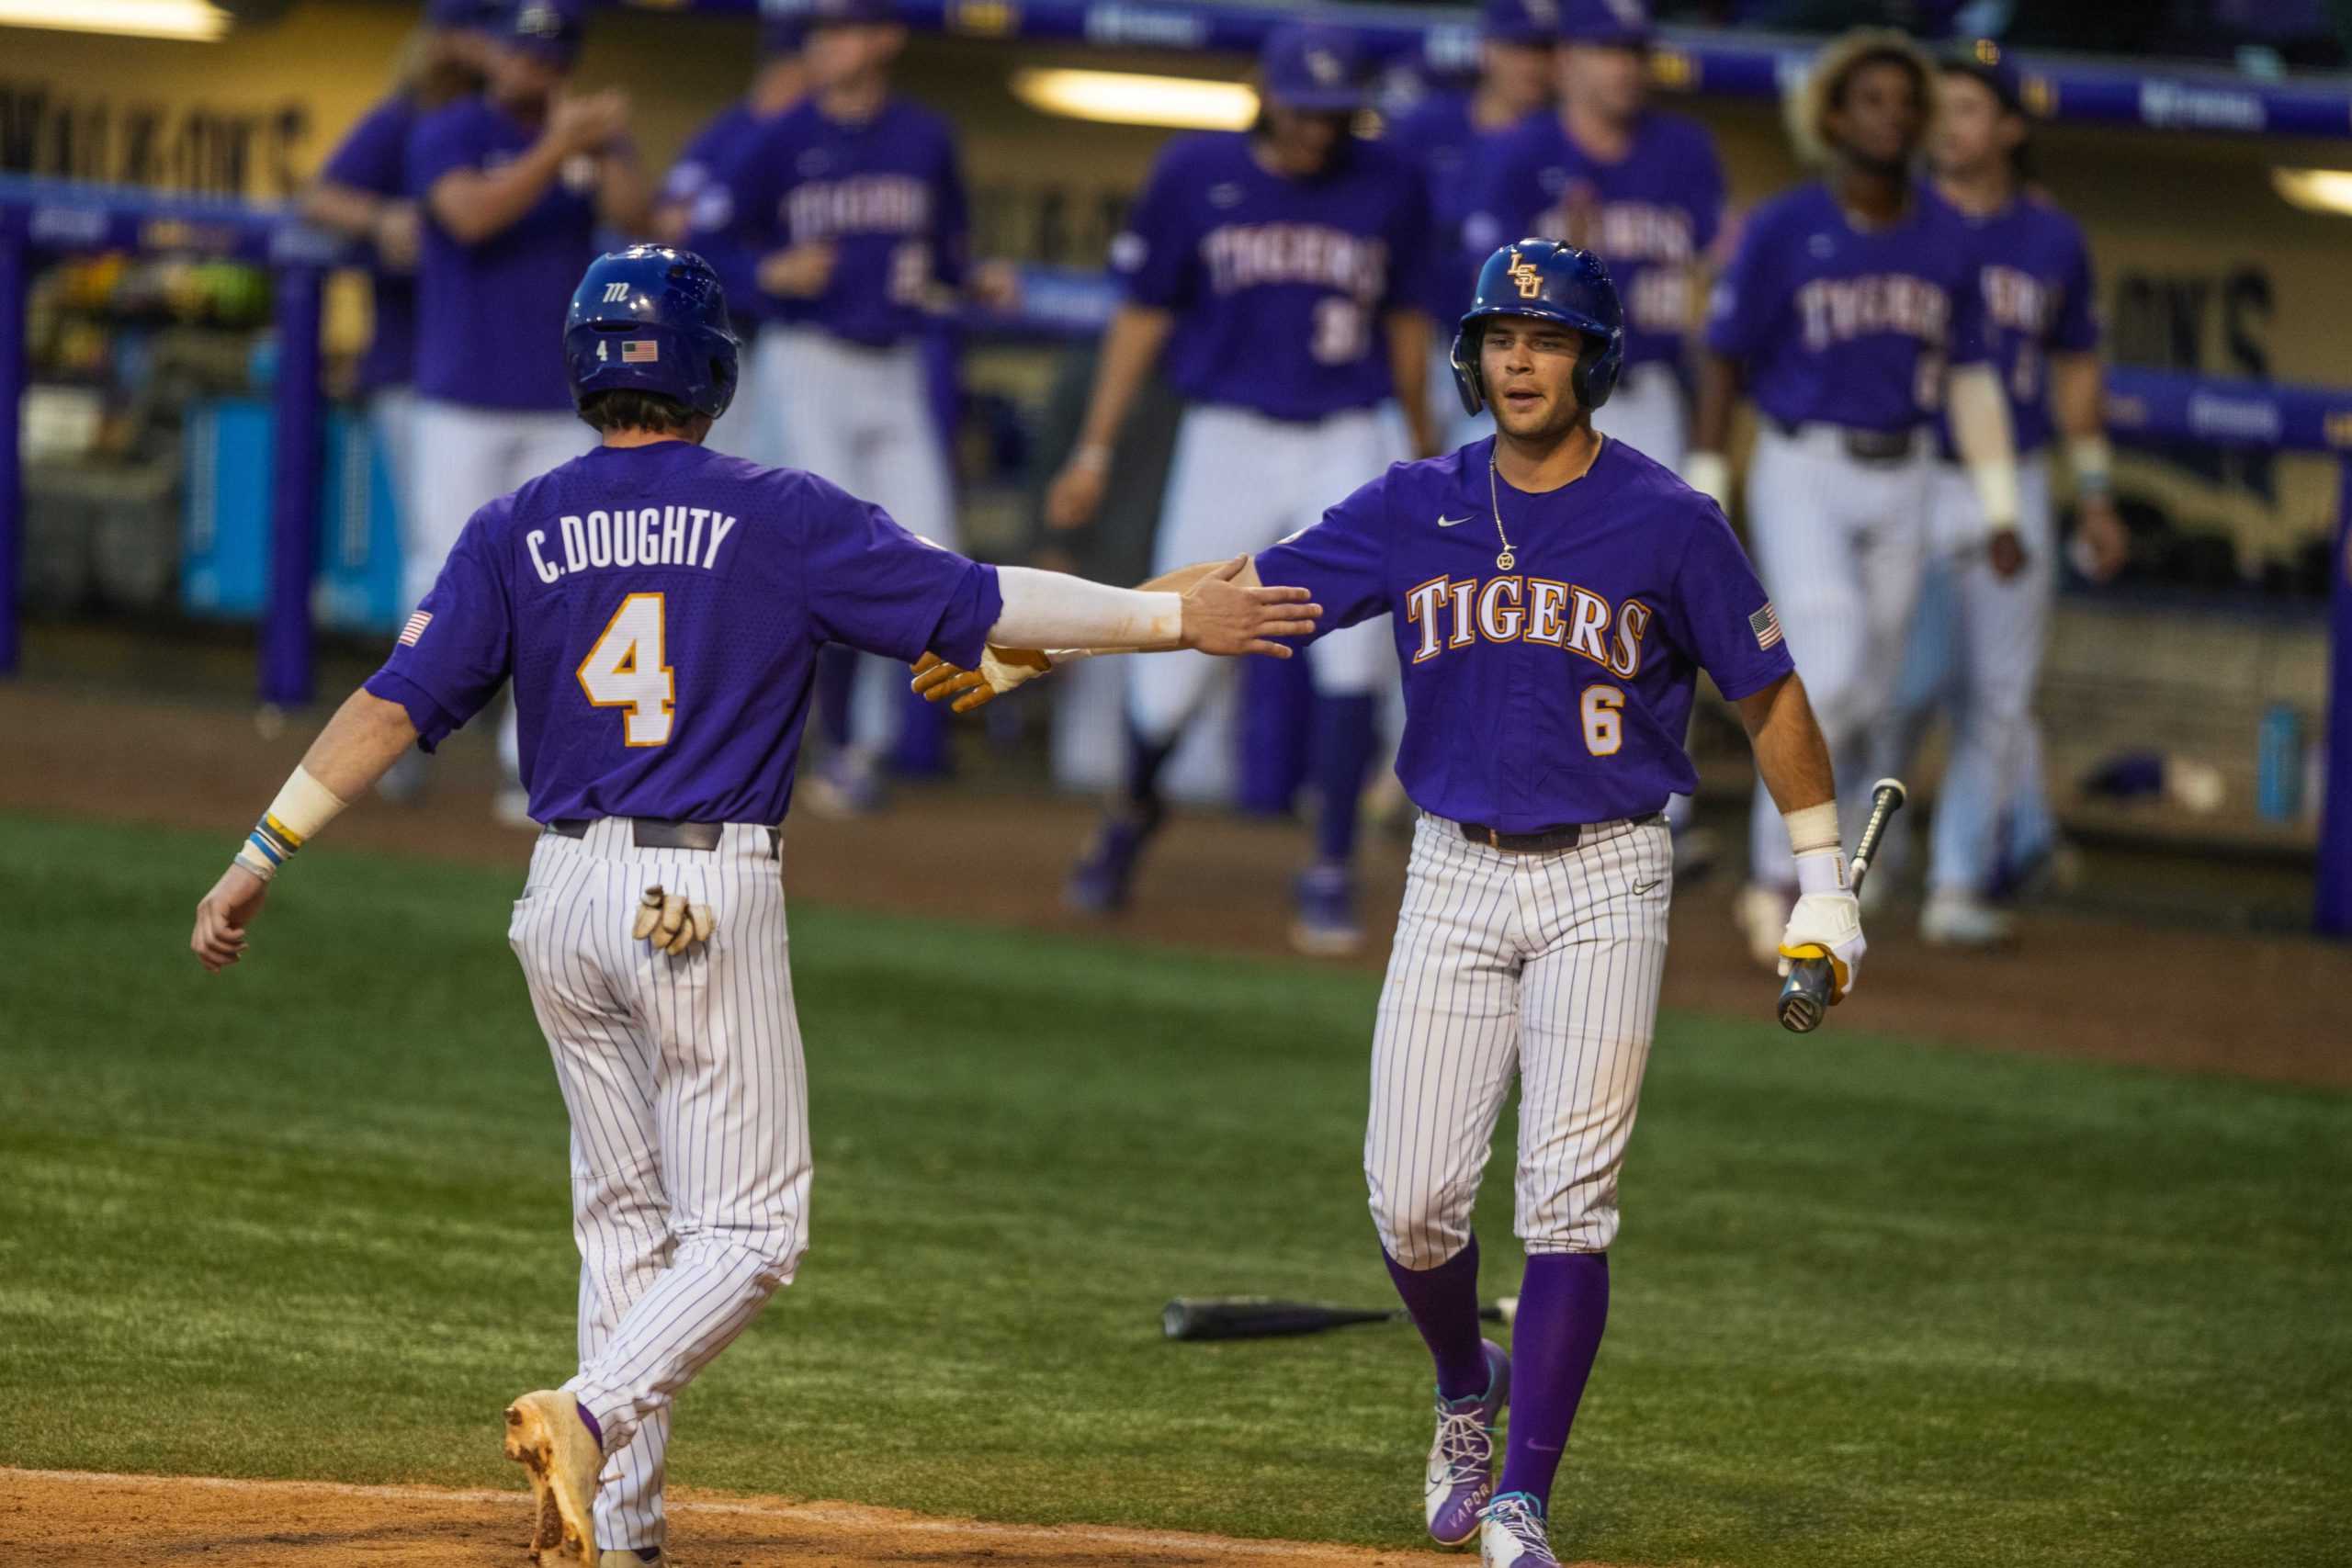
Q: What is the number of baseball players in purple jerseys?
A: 11